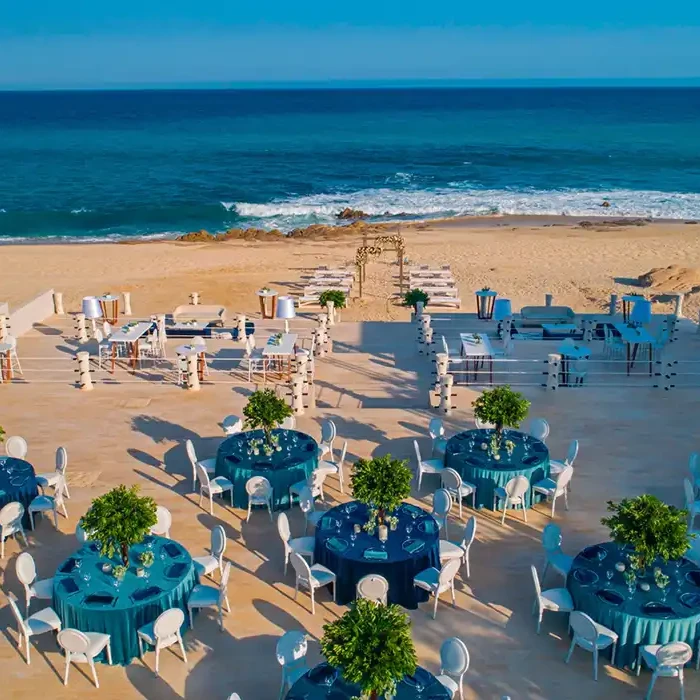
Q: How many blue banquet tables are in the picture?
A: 7